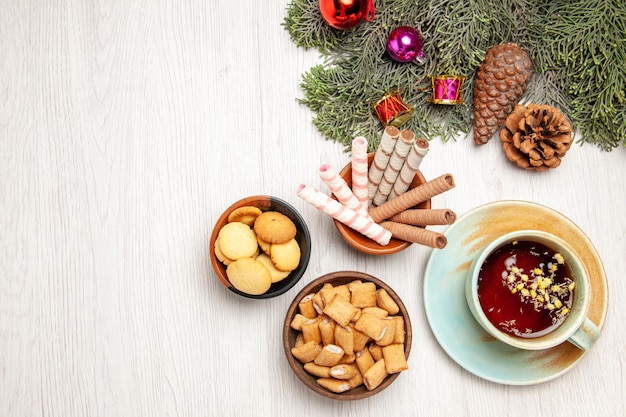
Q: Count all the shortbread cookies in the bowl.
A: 8